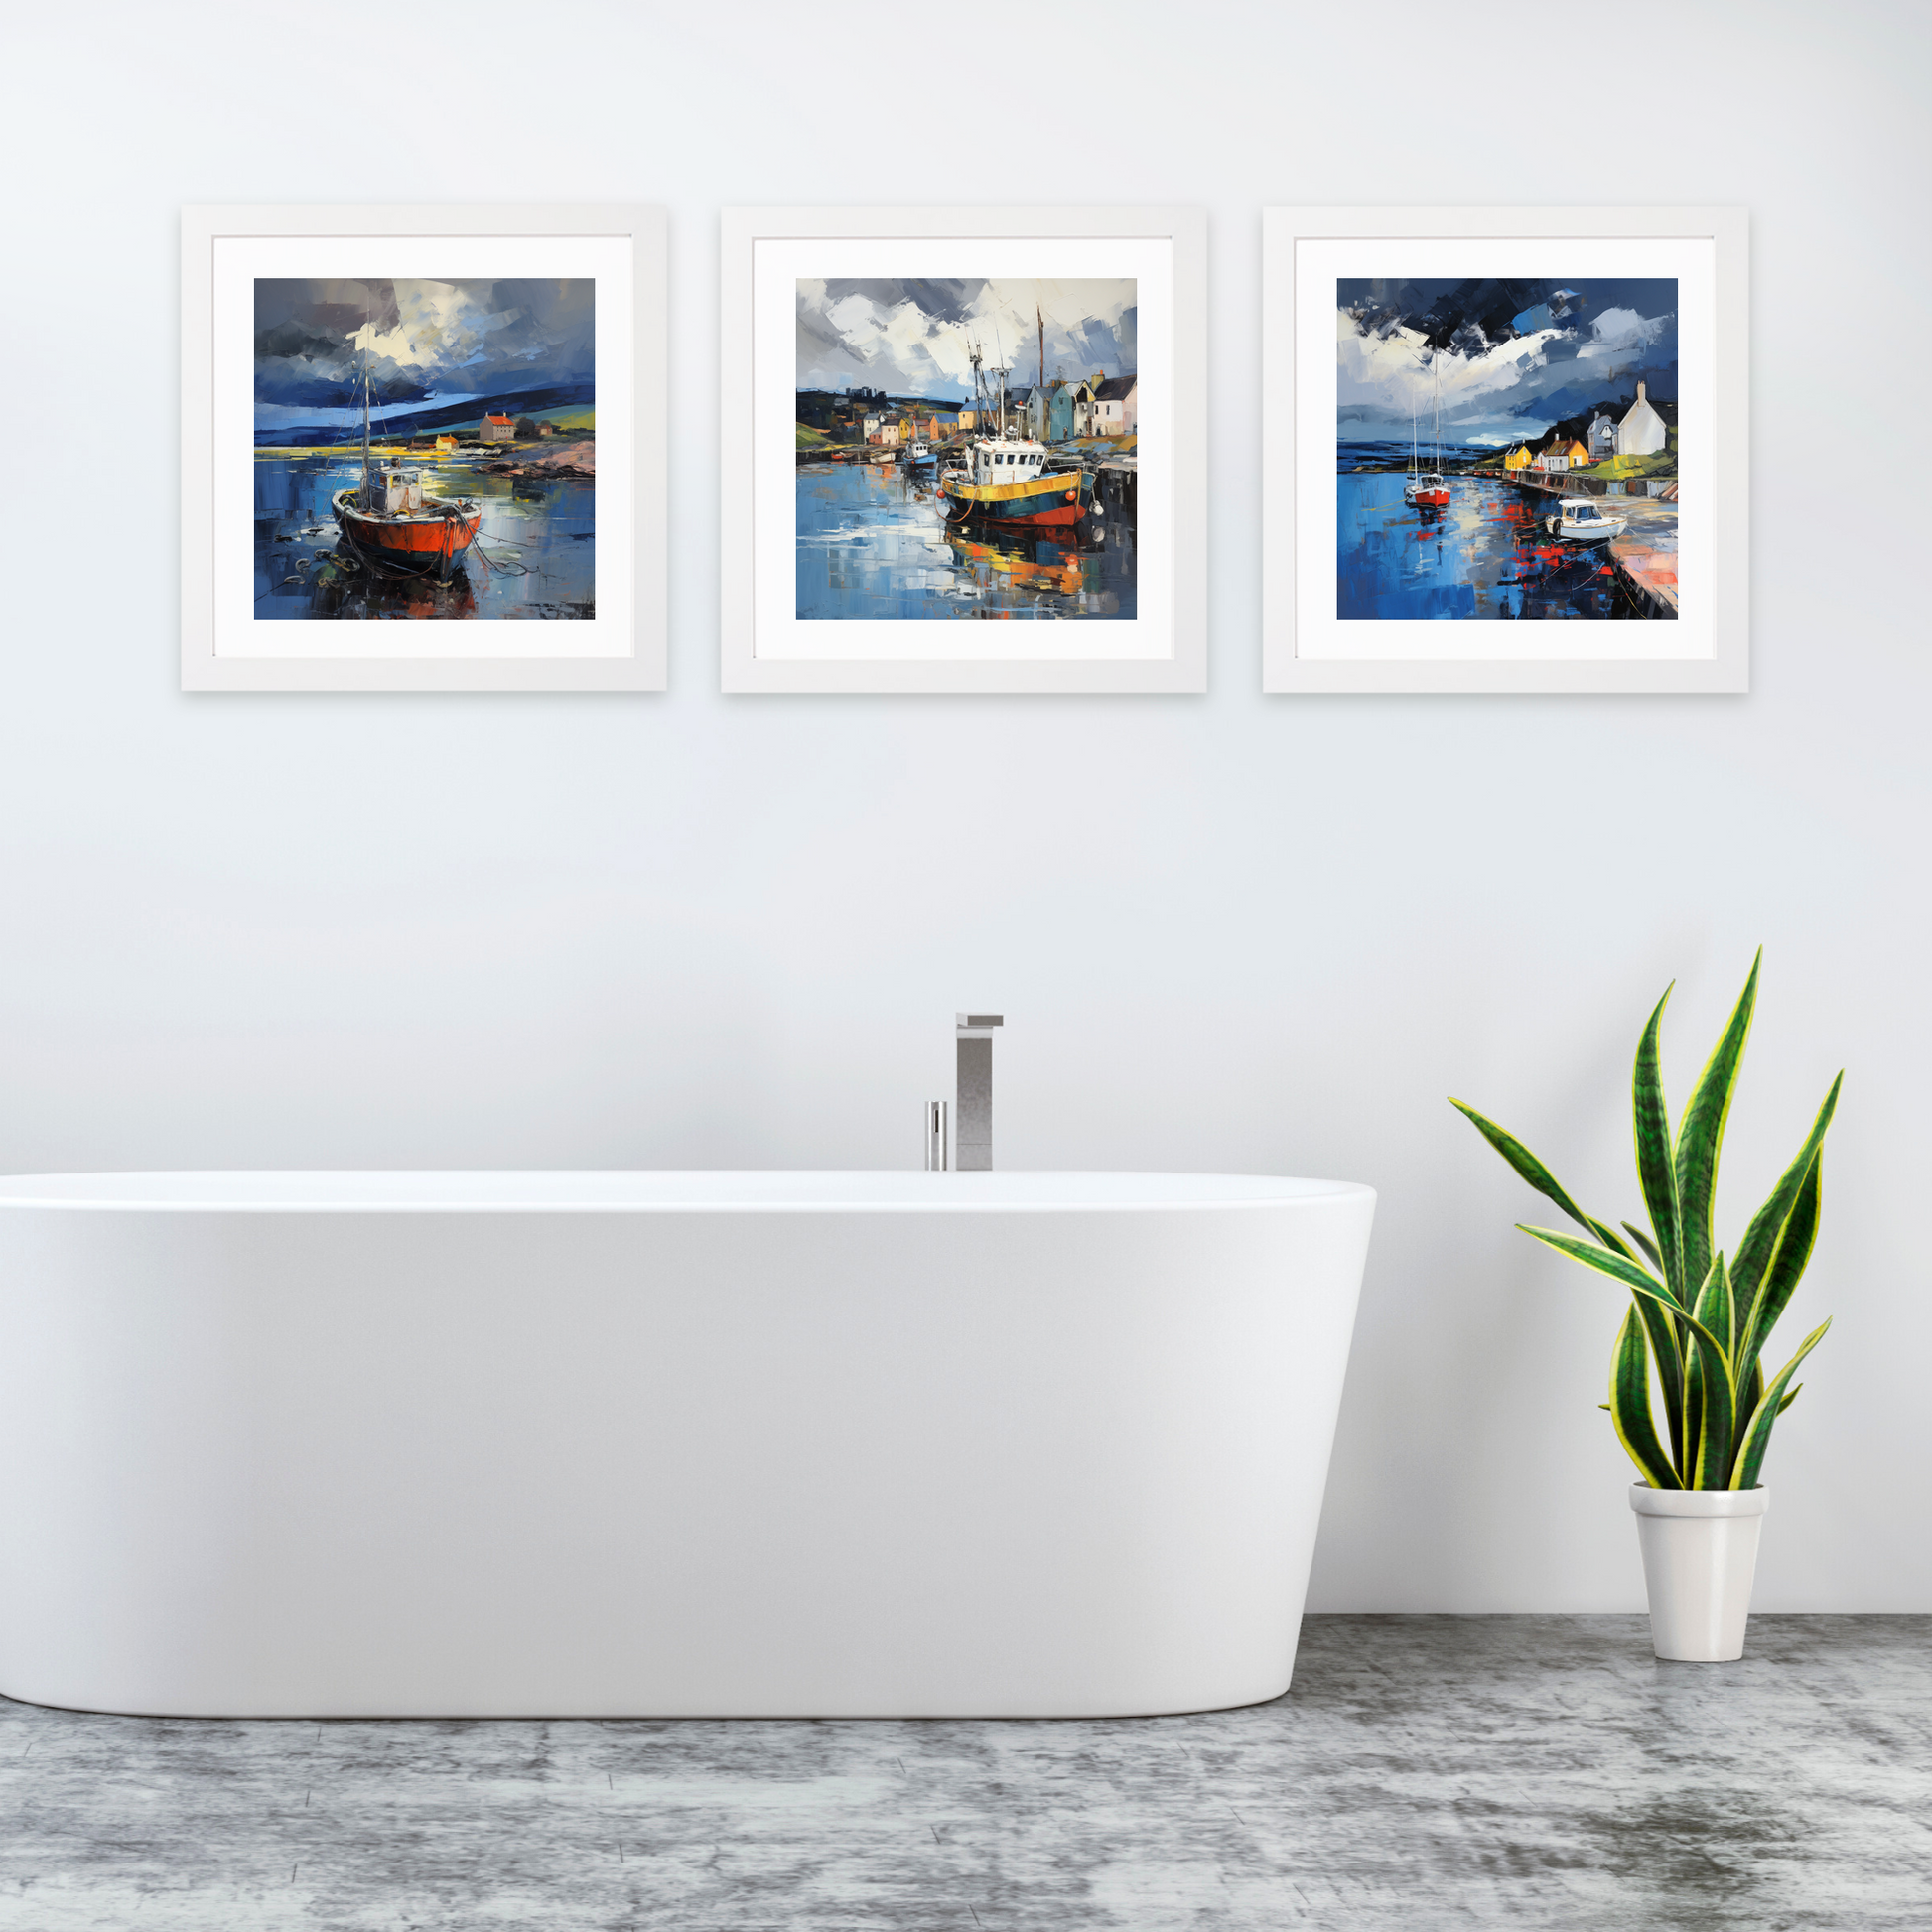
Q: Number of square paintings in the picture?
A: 3